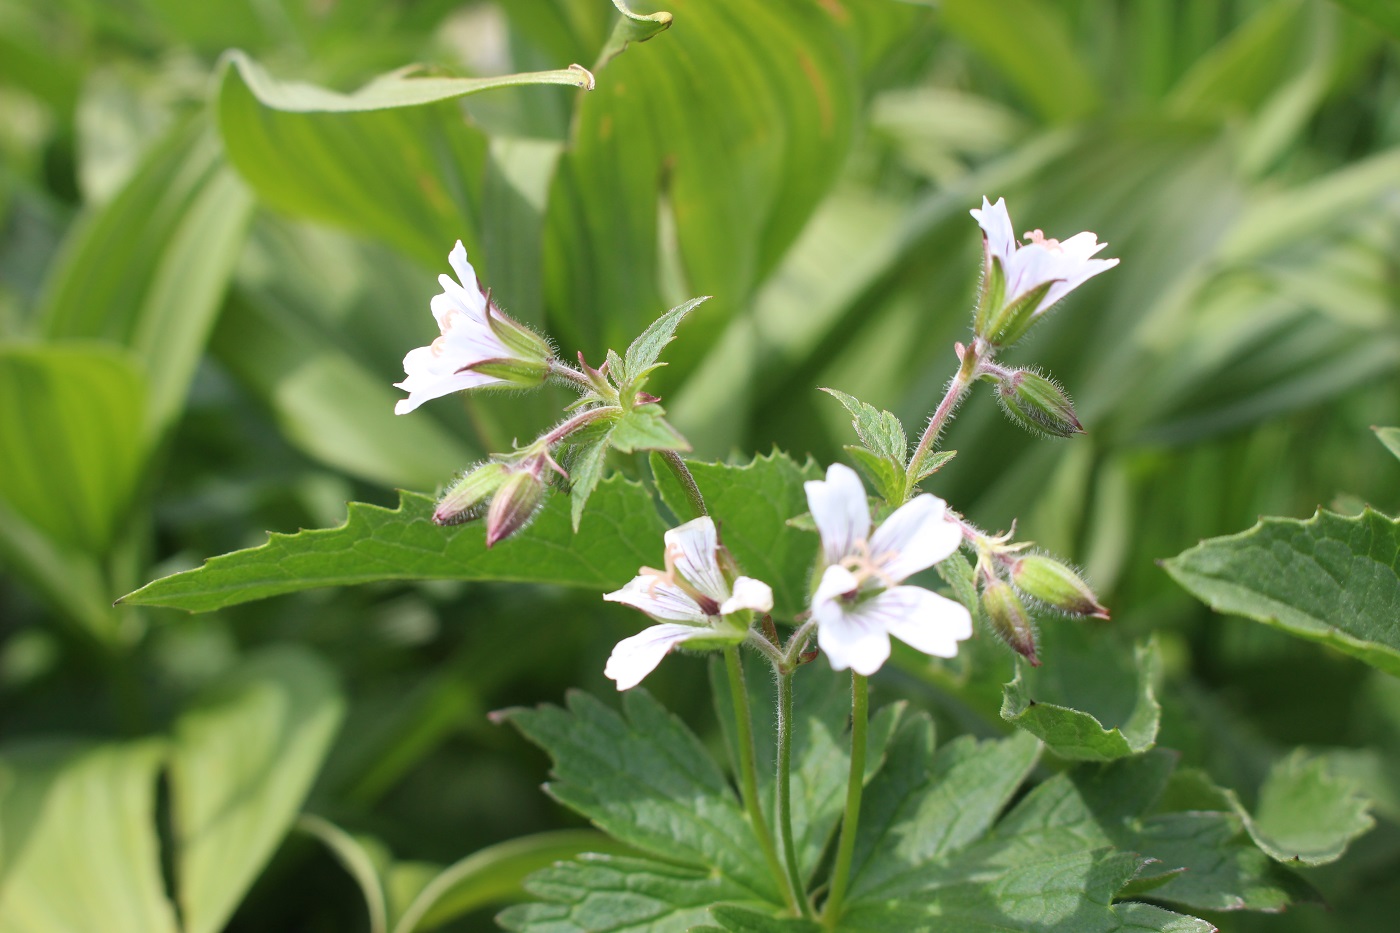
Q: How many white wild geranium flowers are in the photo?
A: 4